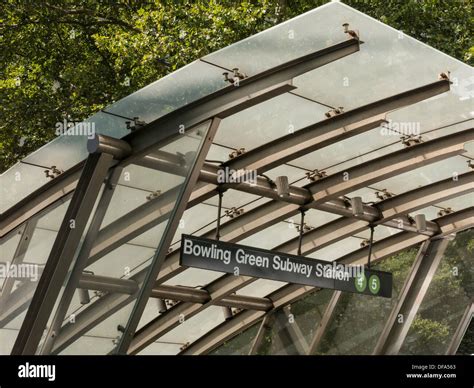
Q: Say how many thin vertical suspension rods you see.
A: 3